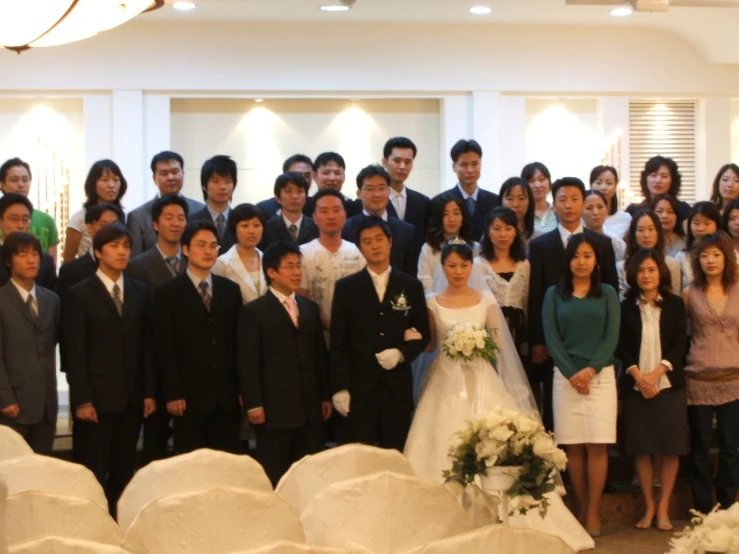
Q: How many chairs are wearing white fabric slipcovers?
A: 10